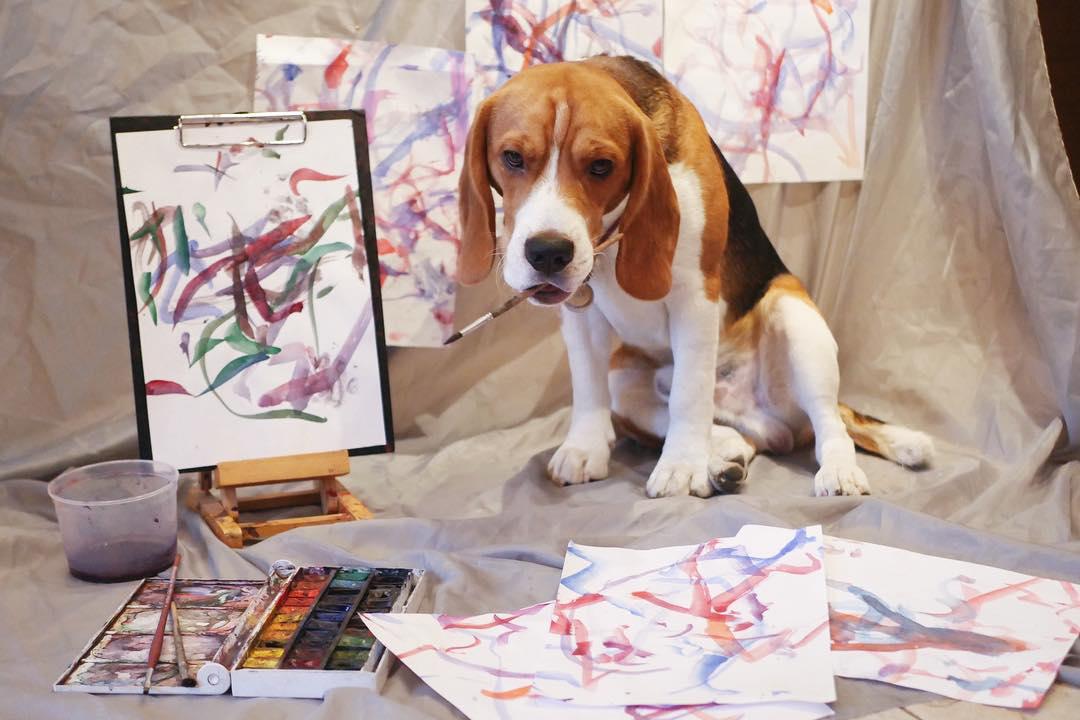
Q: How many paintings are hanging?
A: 3